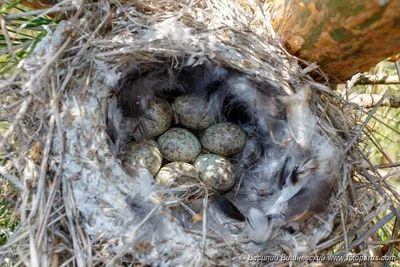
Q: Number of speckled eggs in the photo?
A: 7